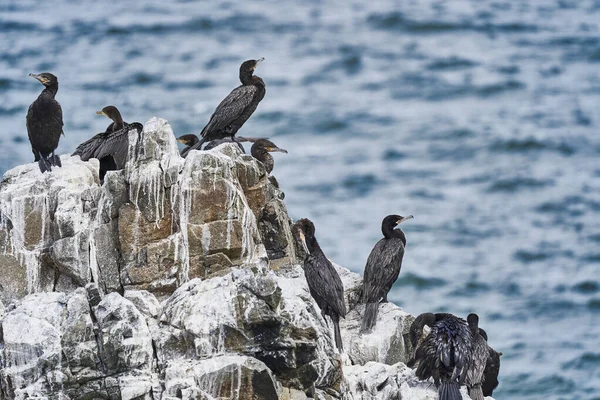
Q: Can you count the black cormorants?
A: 10